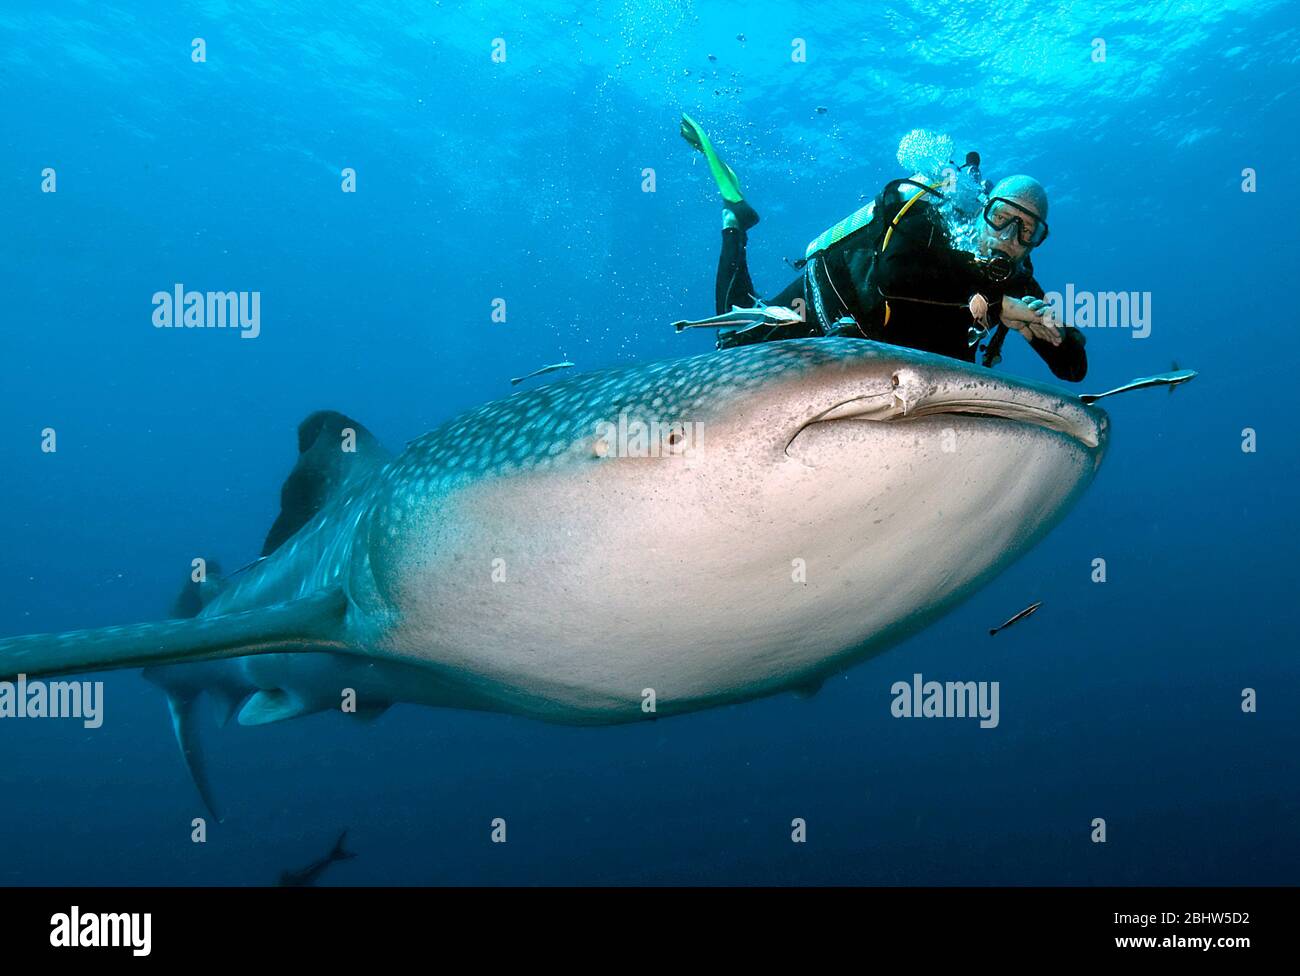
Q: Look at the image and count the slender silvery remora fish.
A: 4